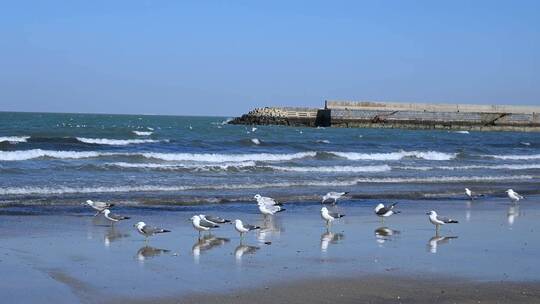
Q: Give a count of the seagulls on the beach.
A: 14